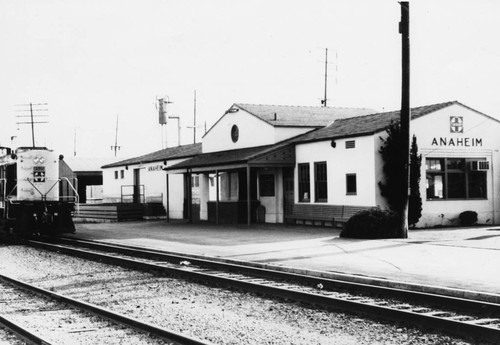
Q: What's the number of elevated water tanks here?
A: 1